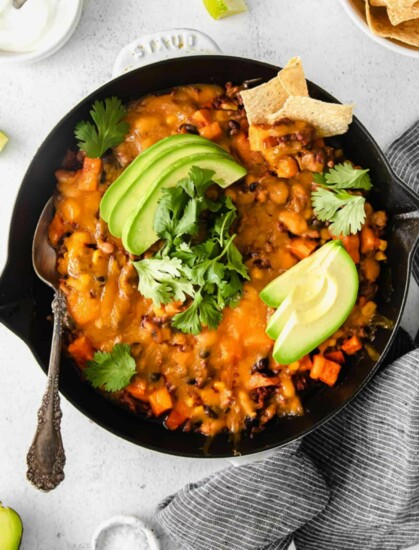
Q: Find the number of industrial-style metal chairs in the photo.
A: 0